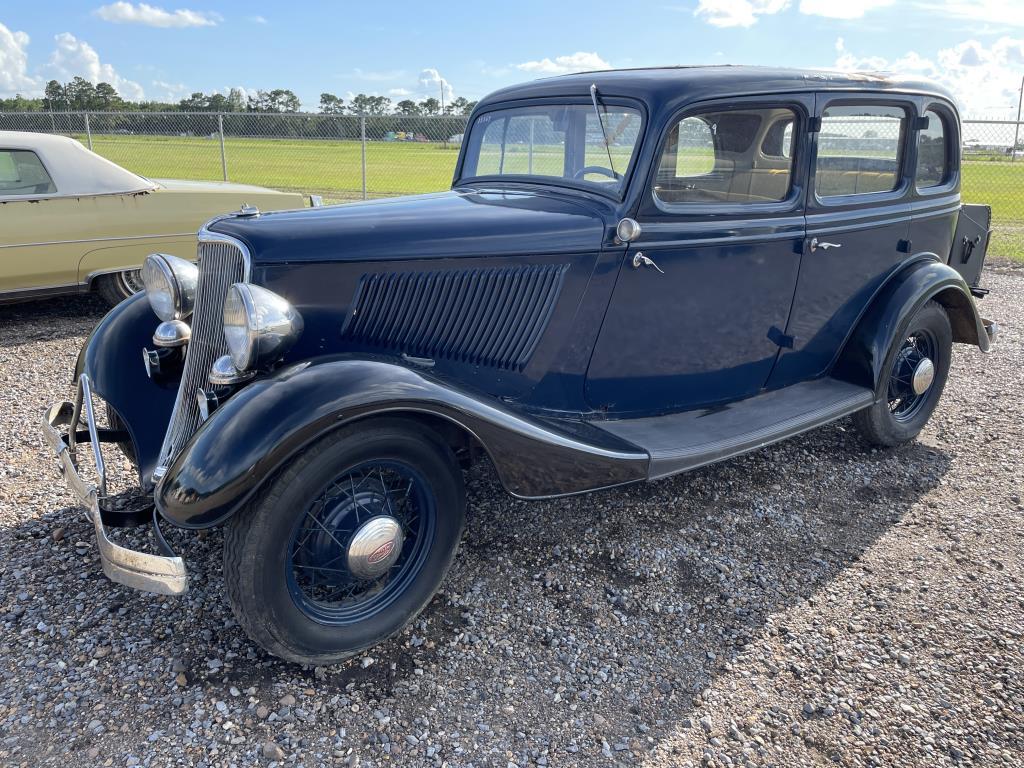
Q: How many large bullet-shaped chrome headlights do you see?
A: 2